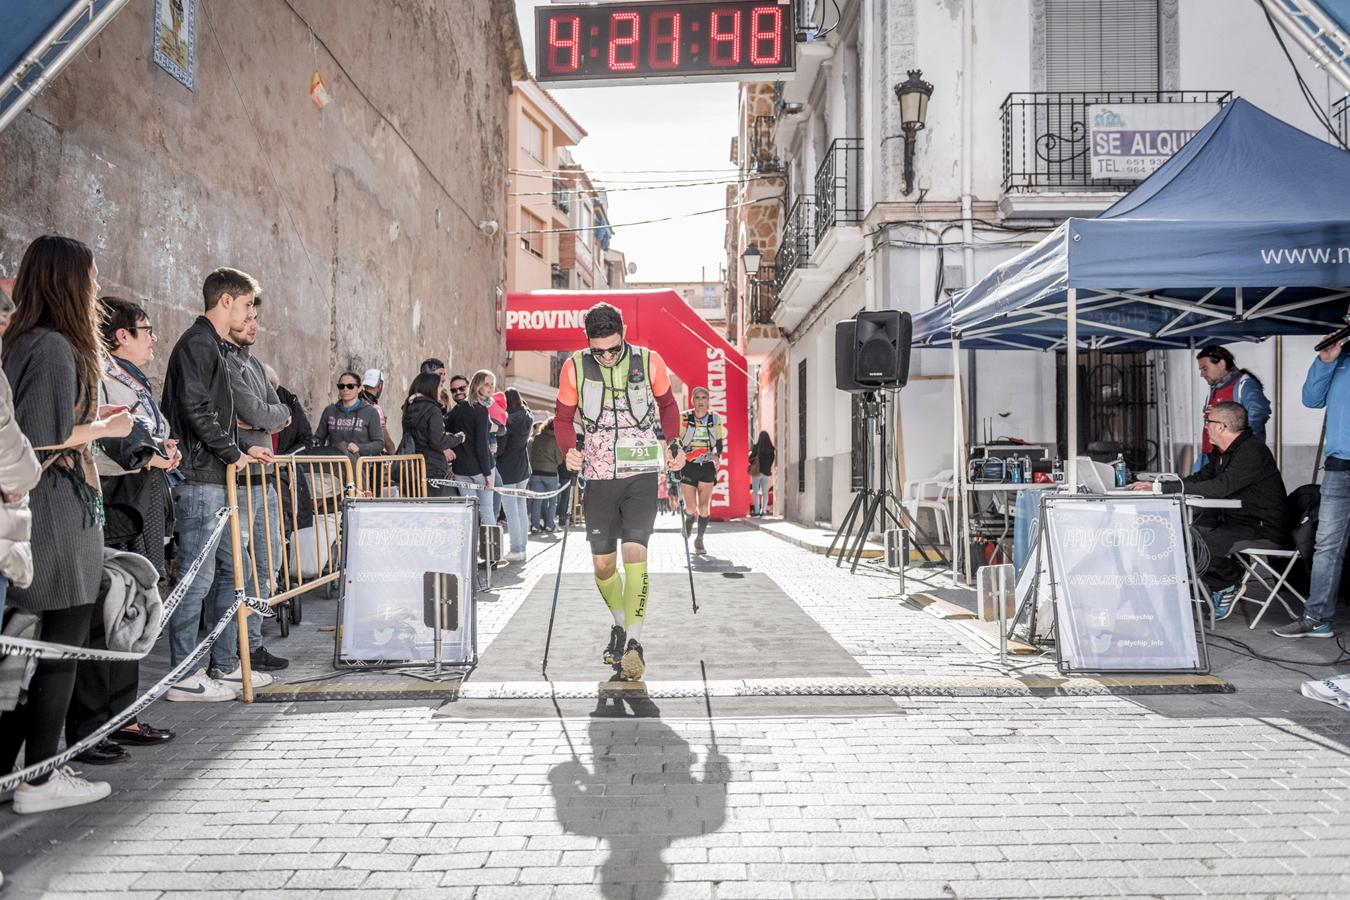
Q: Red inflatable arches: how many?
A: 1